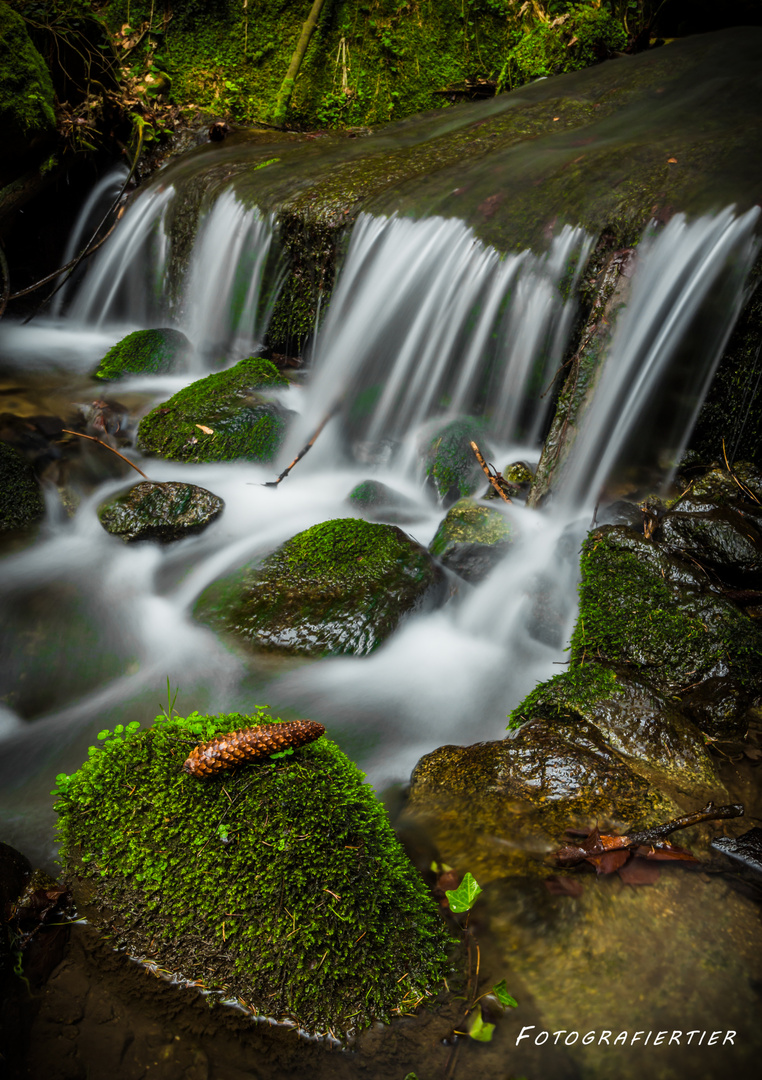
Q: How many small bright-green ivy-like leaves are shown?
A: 3